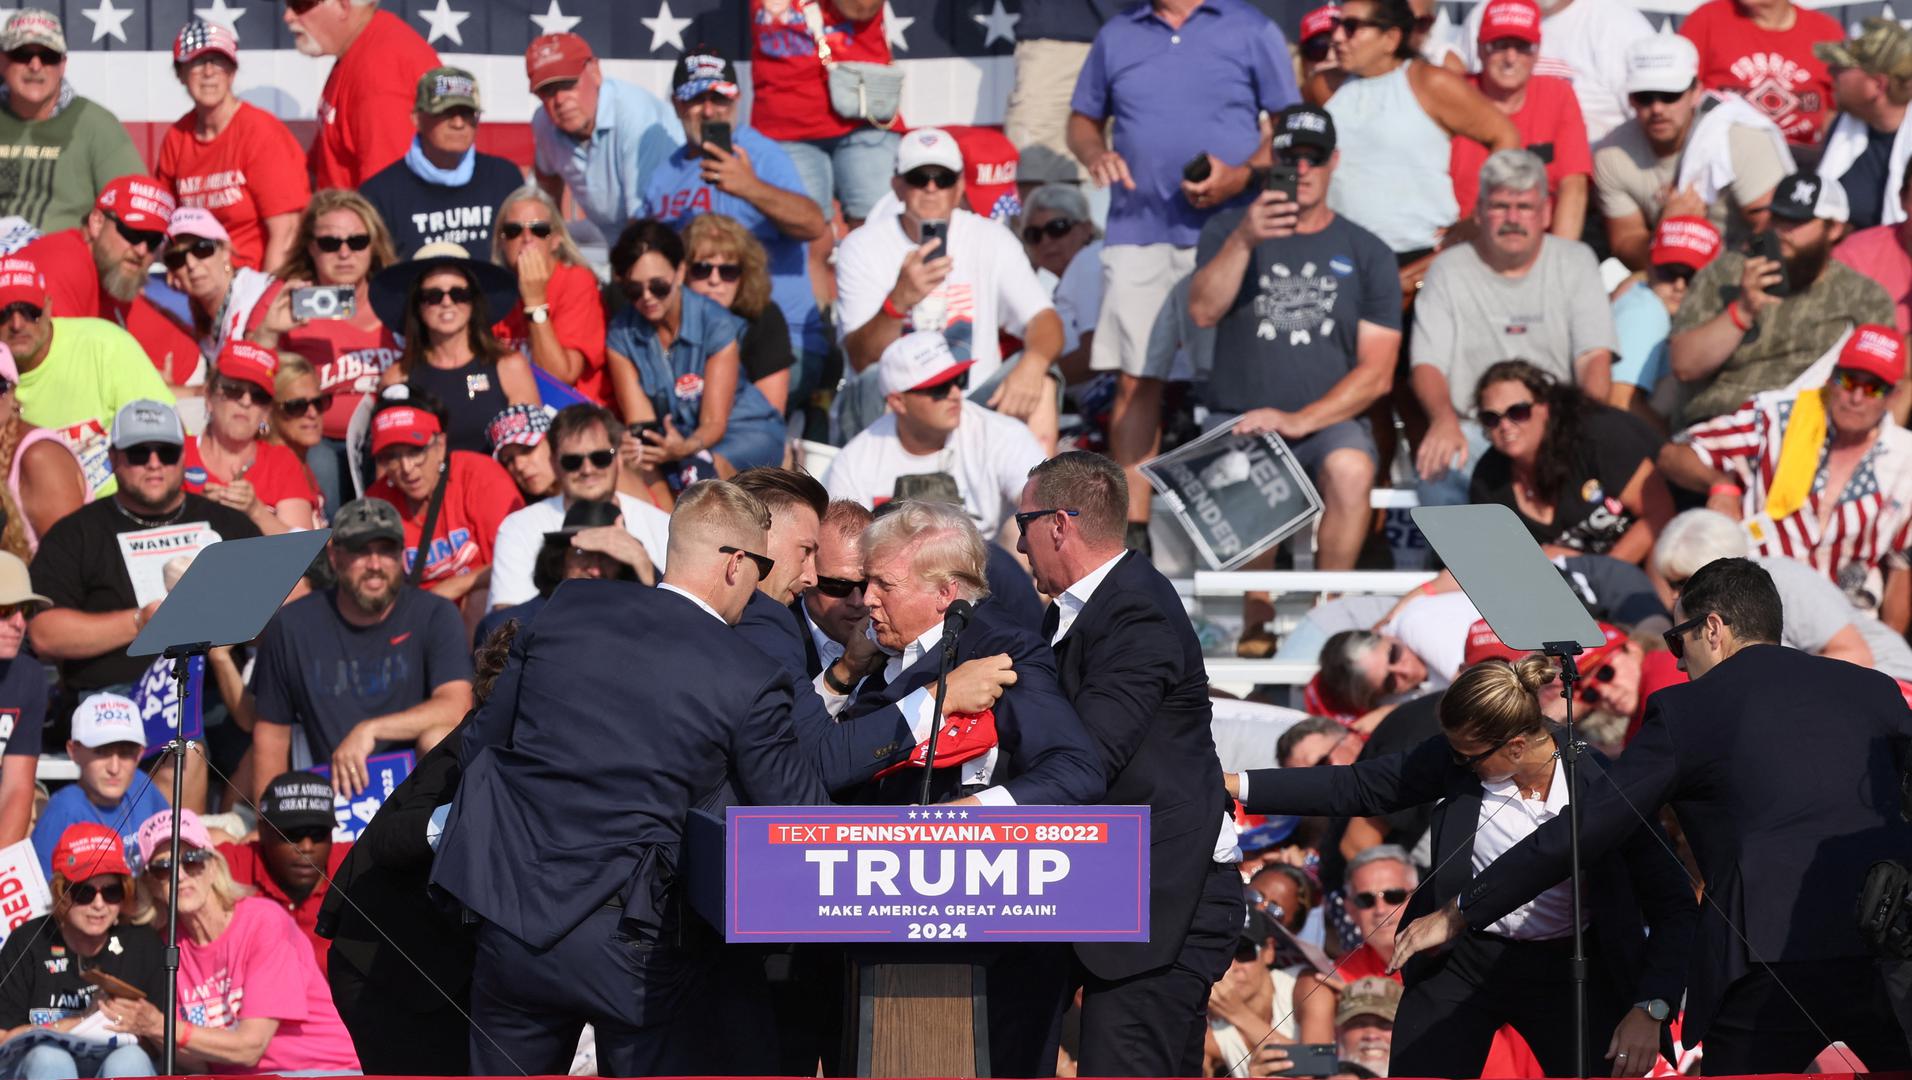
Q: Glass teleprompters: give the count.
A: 2